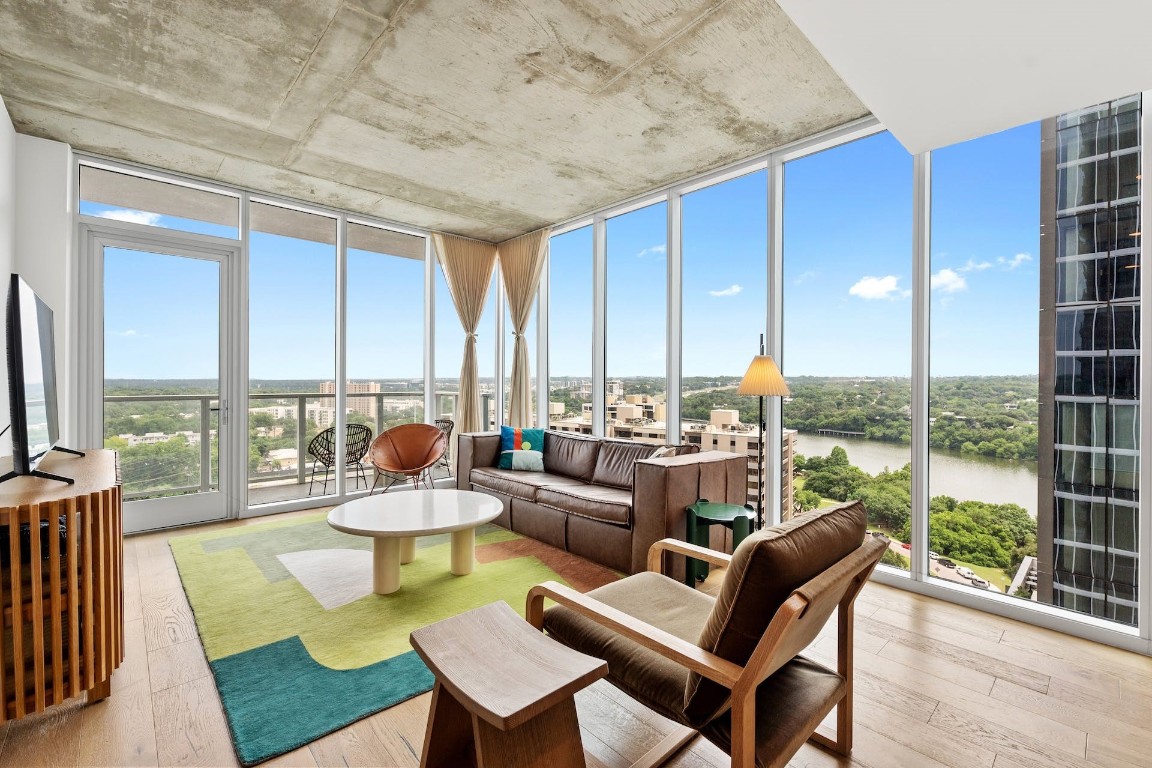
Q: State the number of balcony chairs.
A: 2